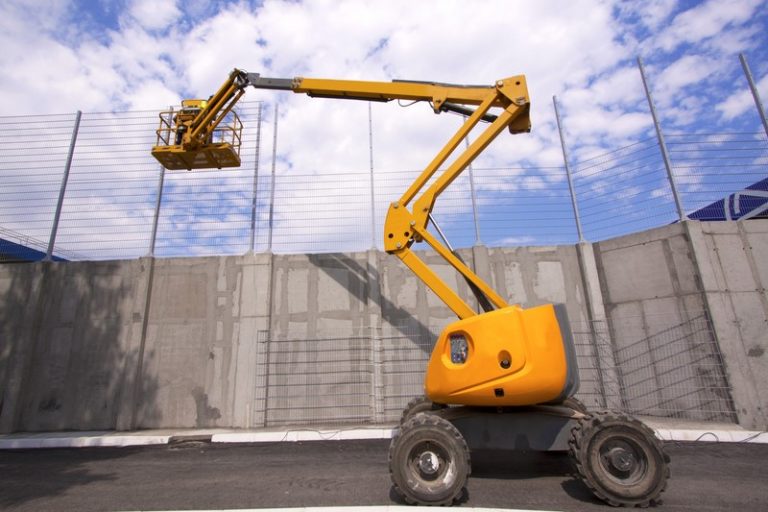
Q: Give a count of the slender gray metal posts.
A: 9